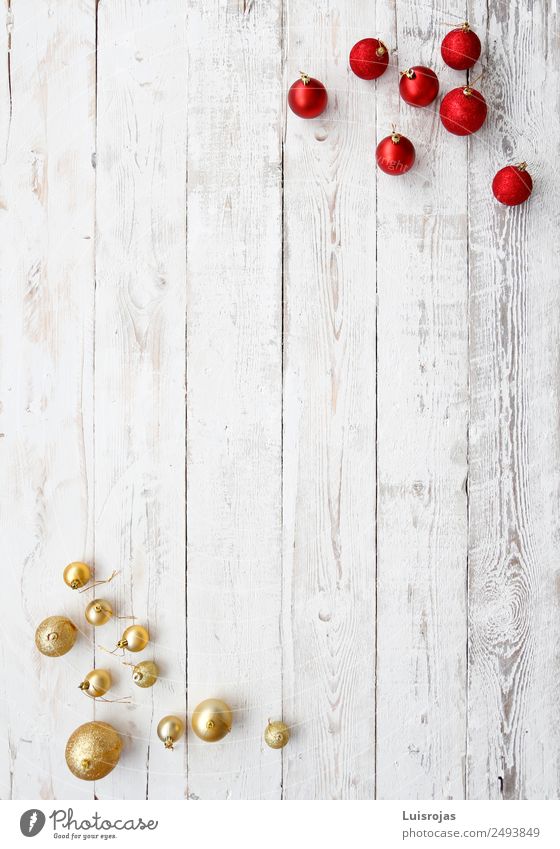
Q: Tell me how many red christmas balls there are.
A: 7